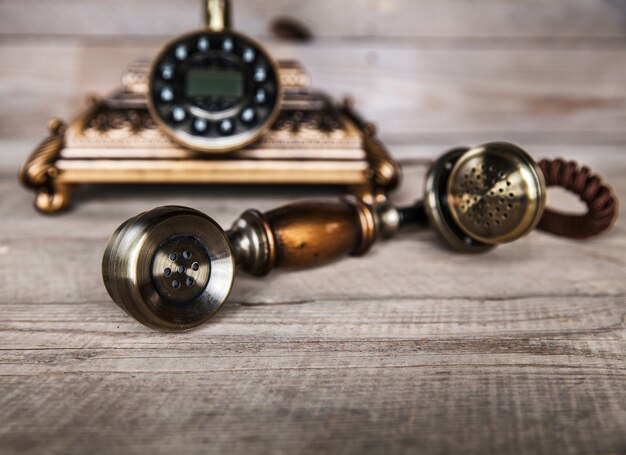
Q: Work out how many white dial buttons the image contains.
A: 12